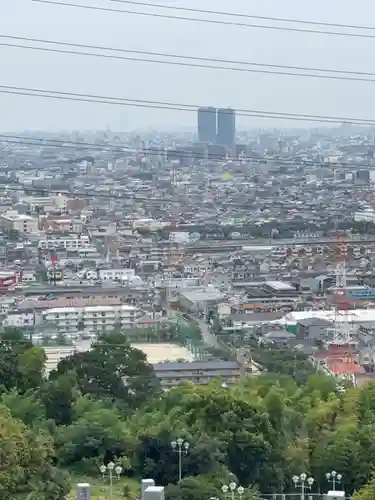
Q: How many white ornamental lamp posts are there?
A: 5